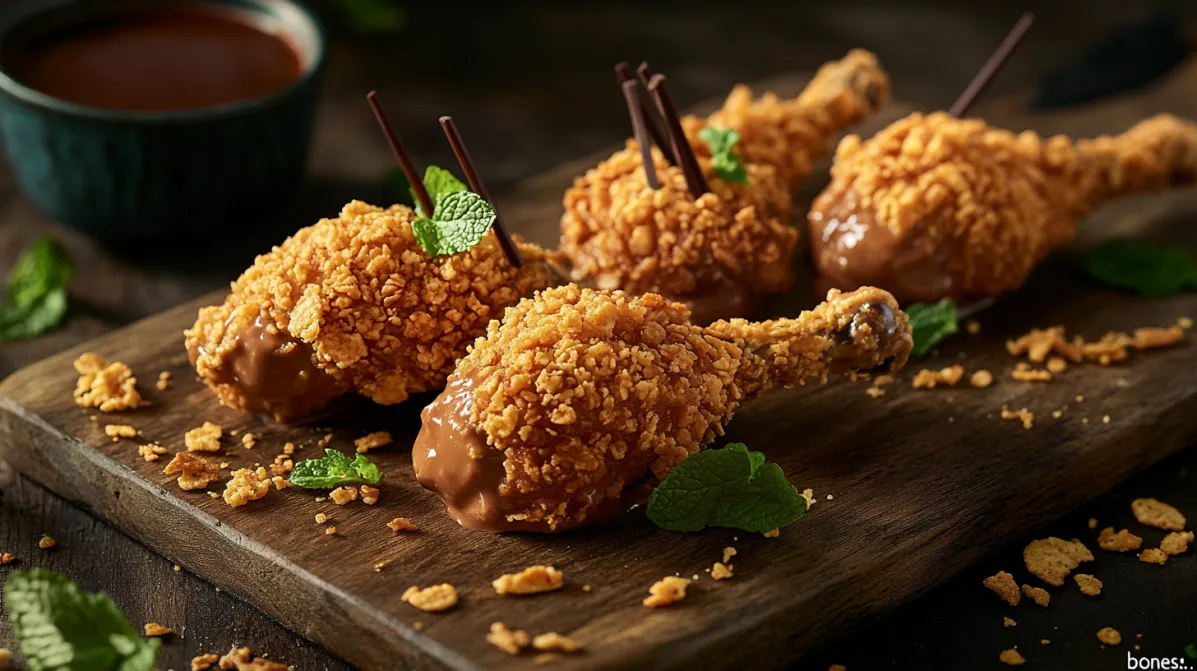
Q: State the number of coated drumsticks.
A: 4